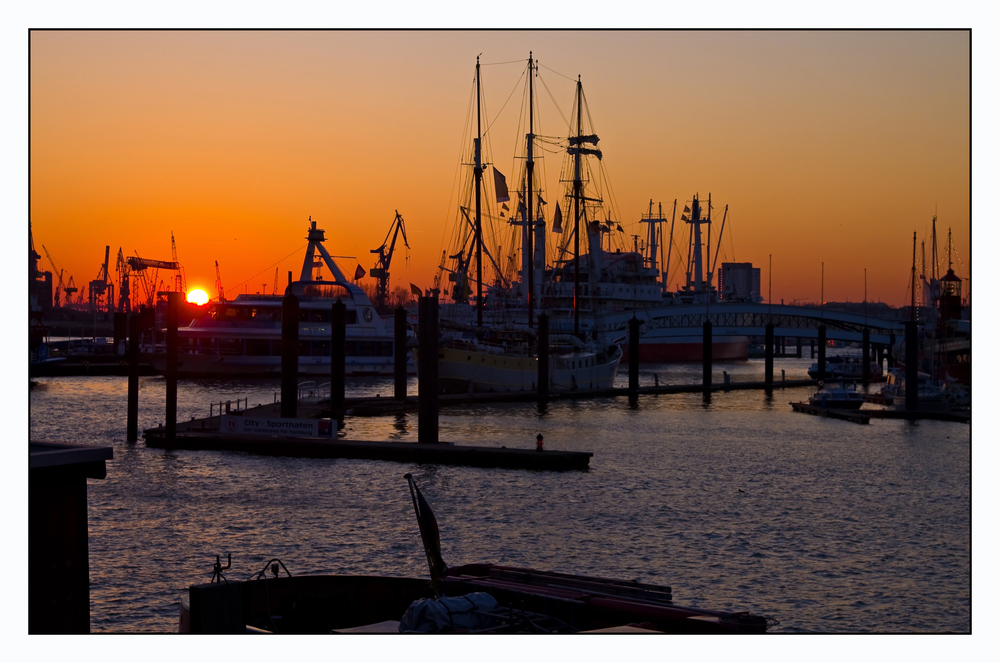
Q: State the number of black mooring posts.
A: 13